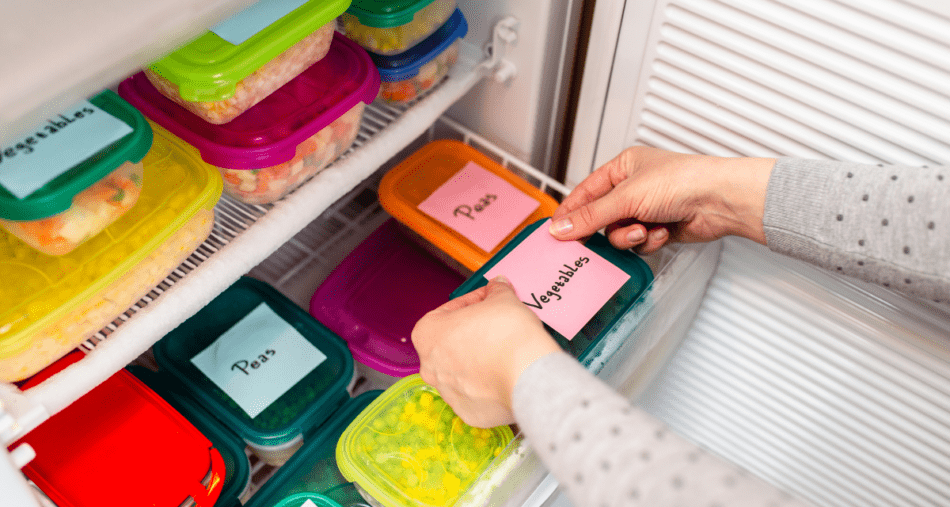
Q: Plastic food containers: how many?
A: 15